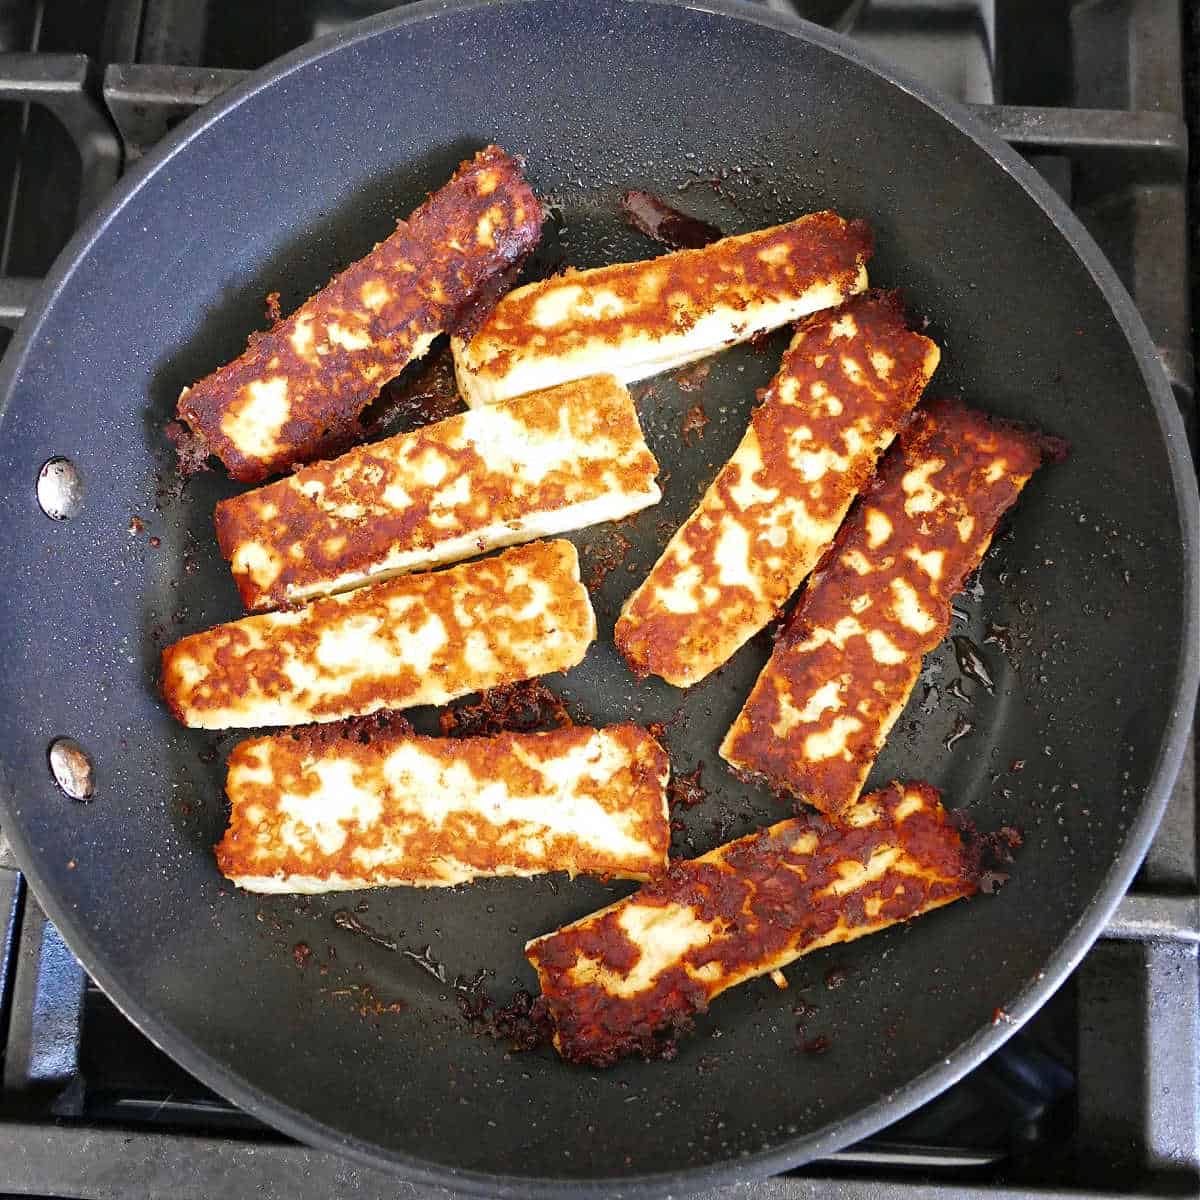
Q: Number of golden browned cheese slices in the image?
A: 8